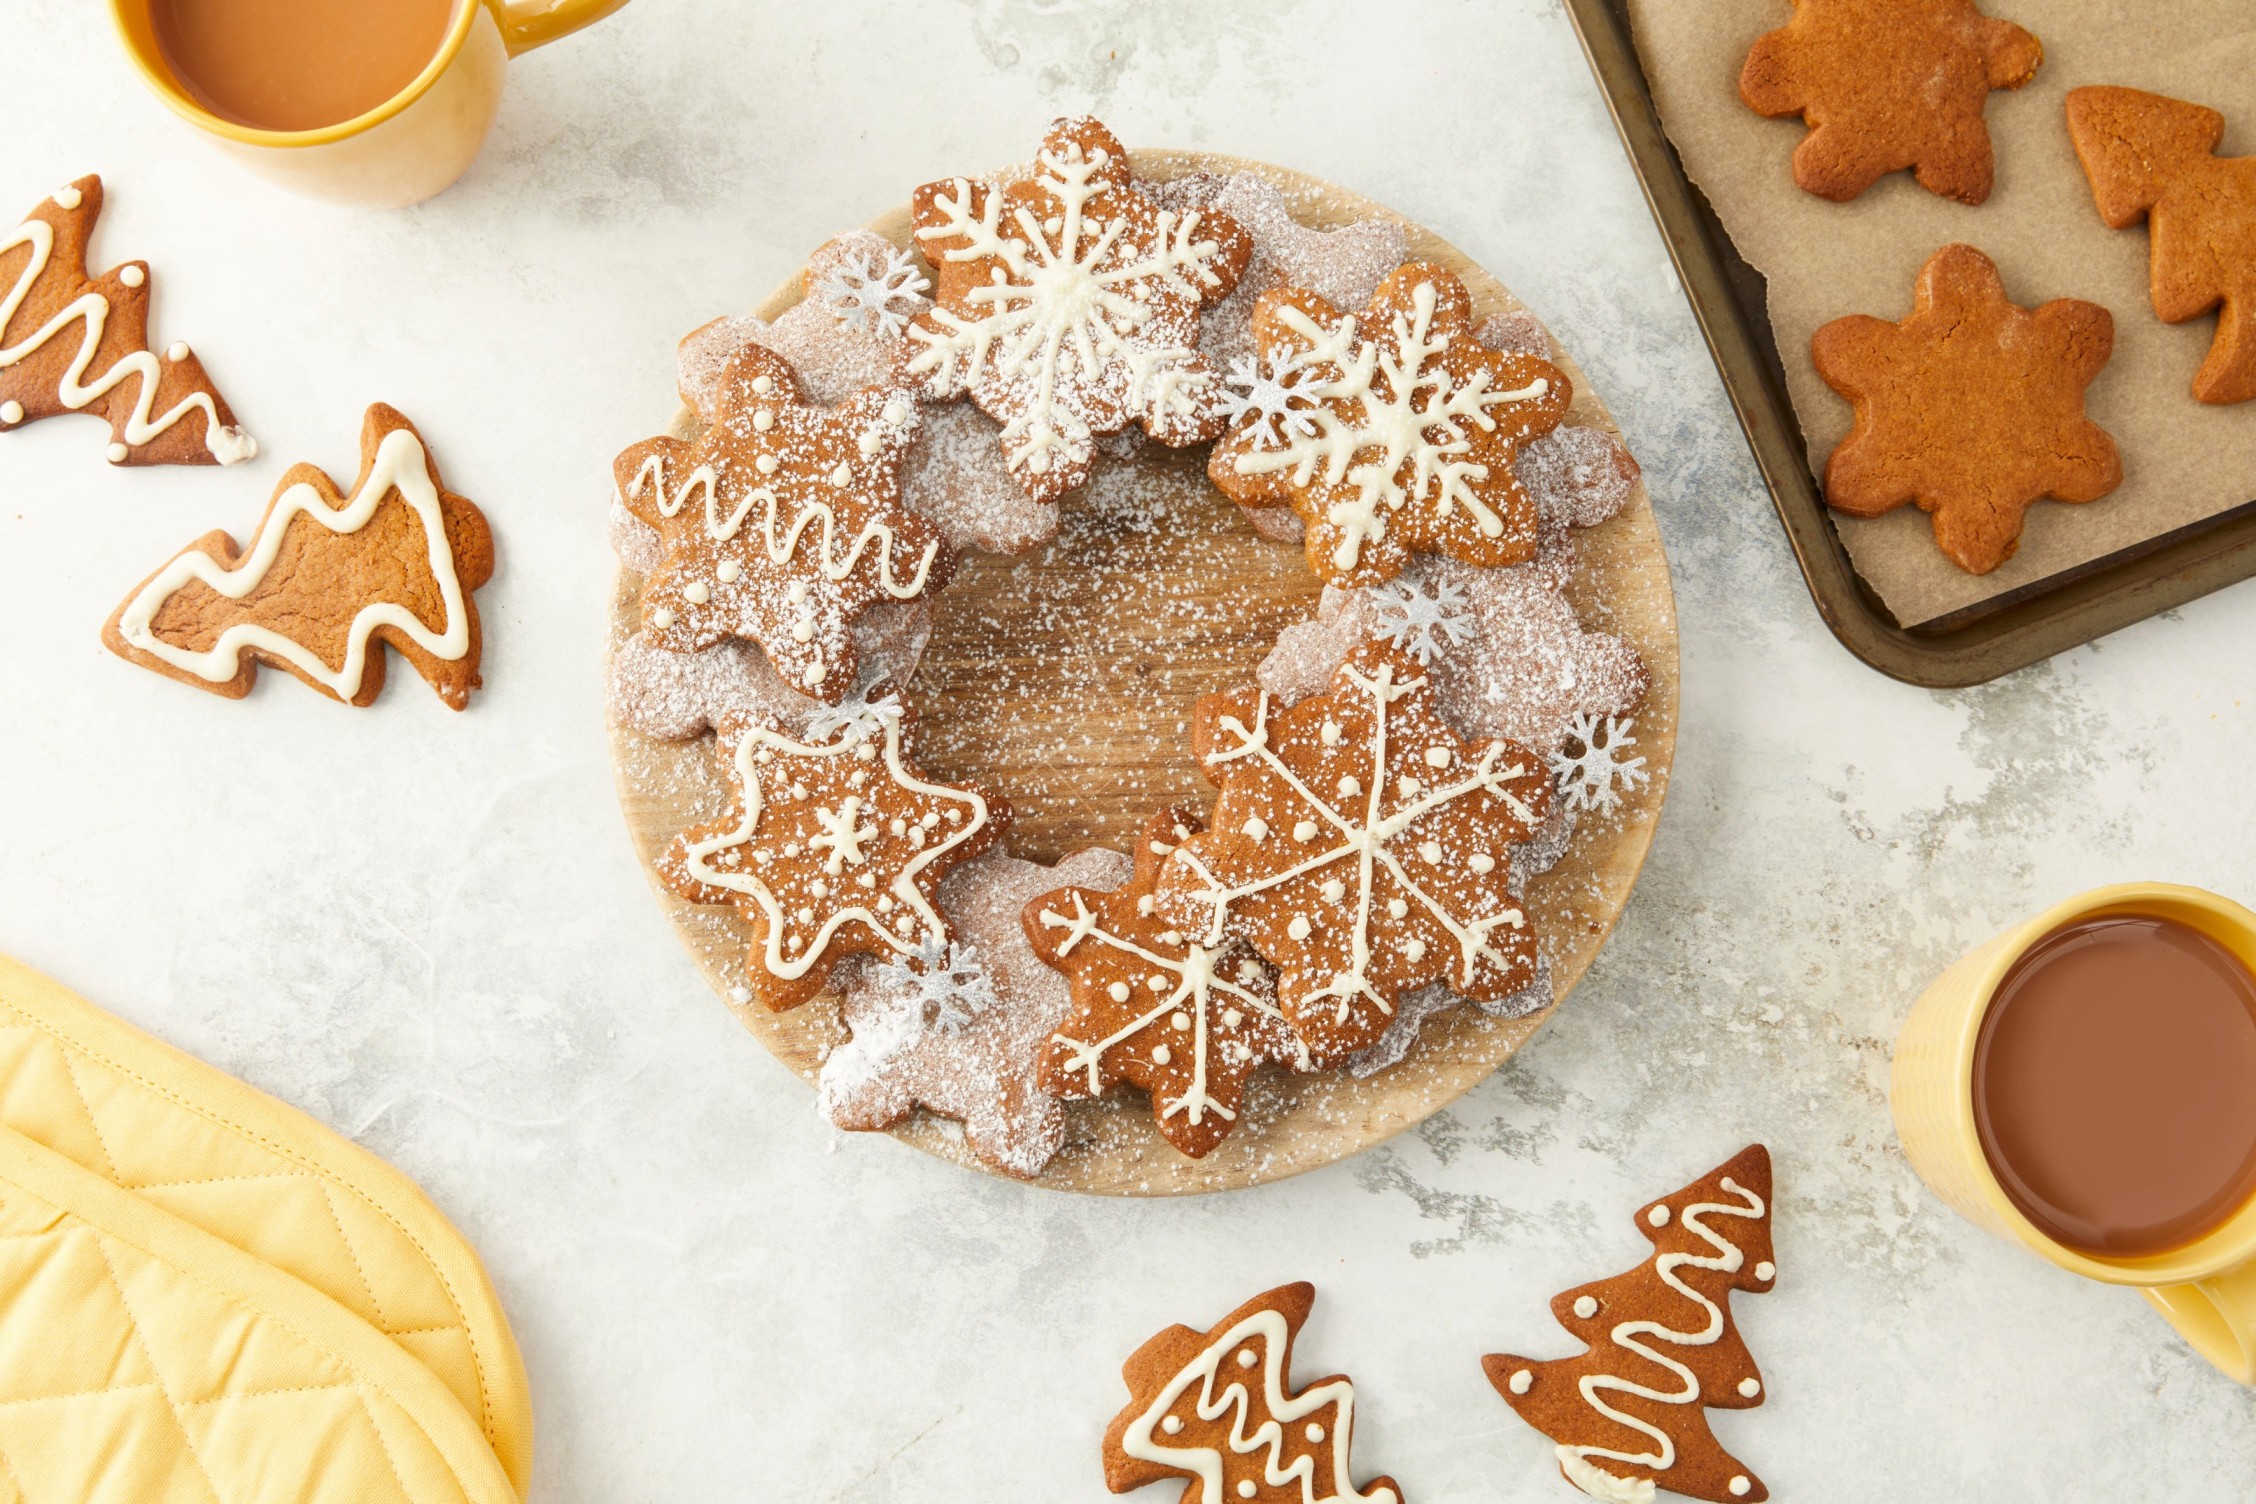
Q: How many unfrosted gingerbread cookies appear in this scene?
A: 3